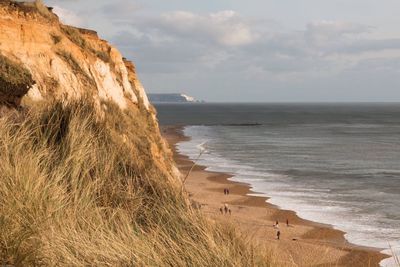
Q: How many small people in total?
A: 8